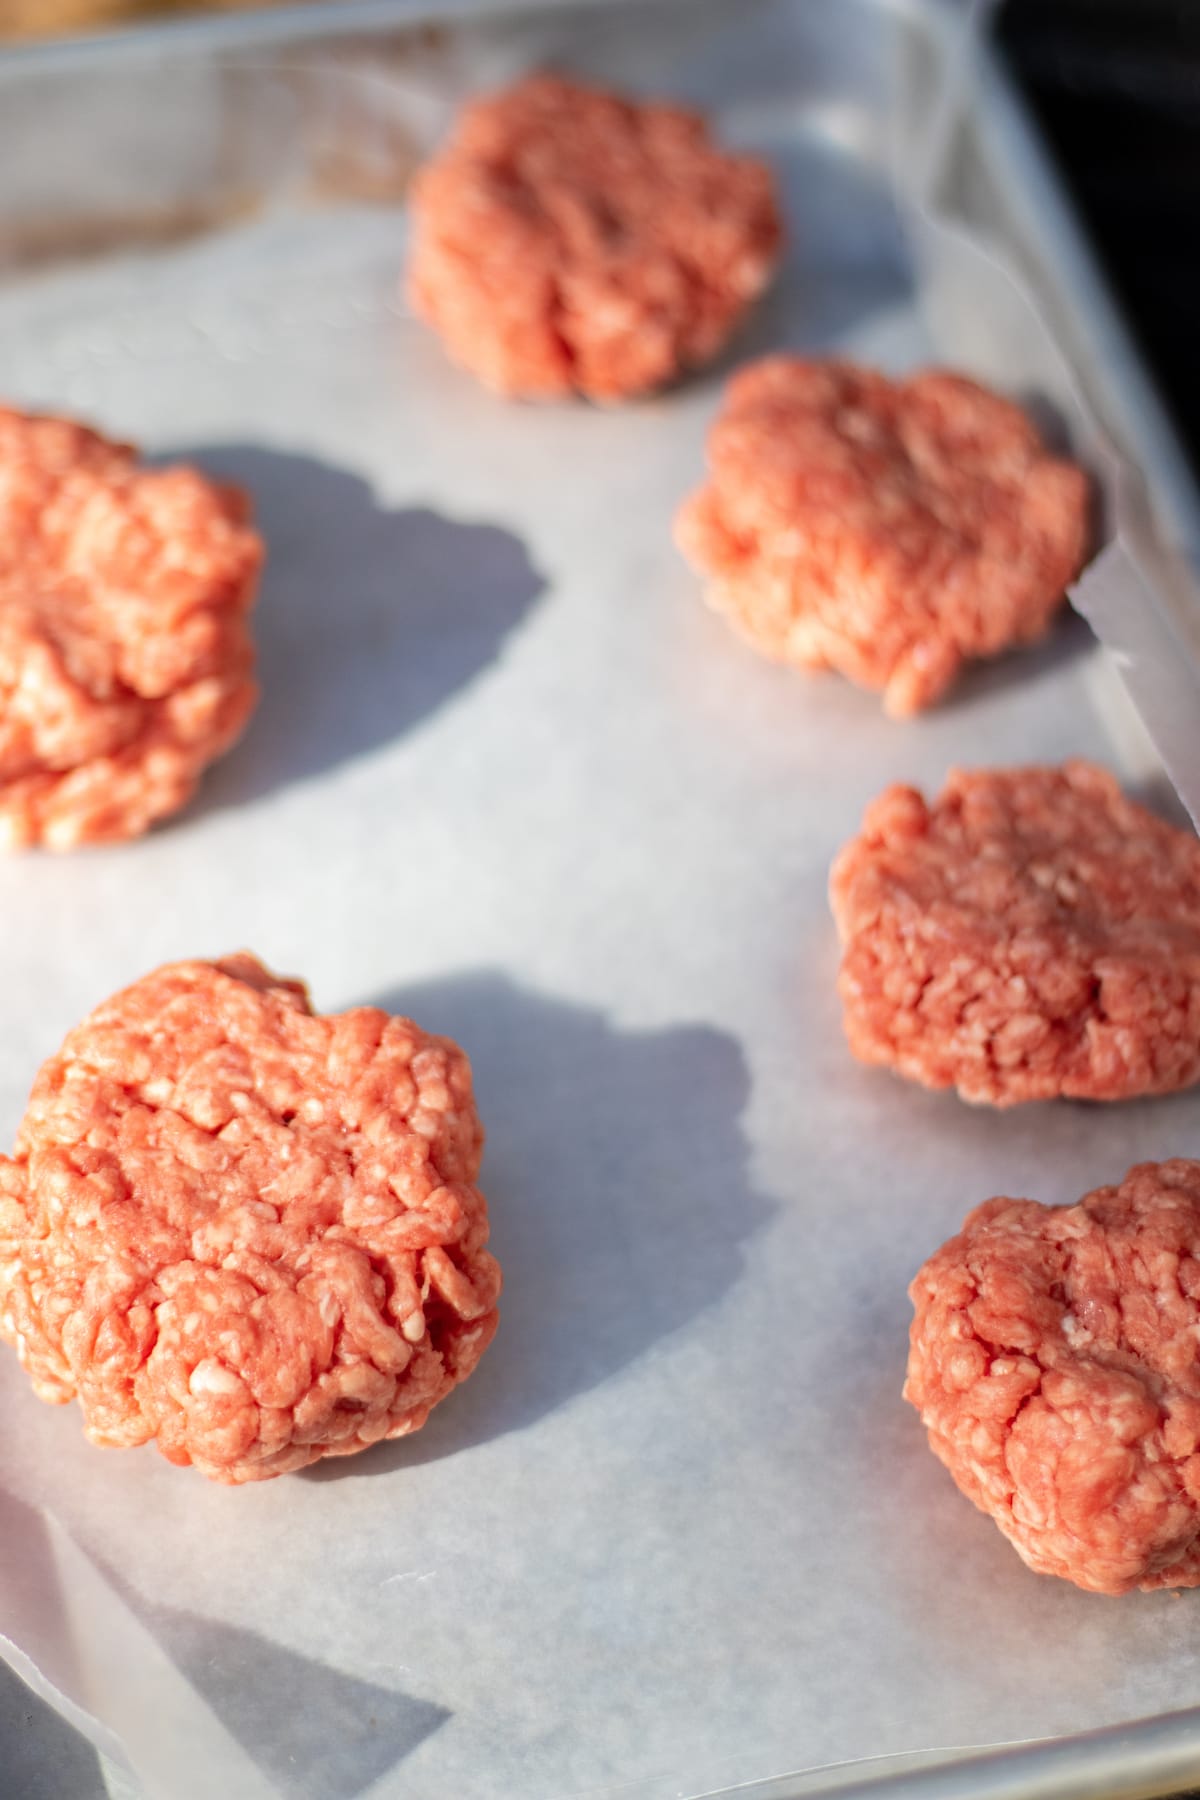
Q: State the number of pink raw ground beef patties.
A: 6